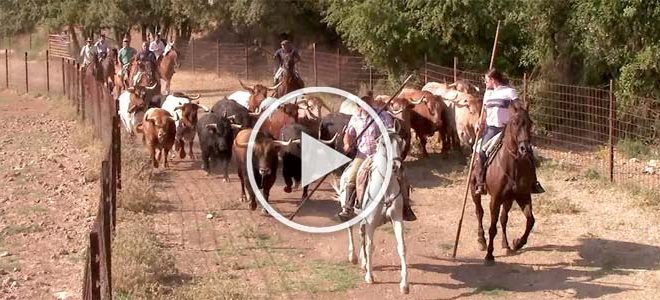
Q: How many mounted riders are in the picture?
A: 8